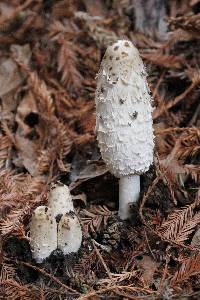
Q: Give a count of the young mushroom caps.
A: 3